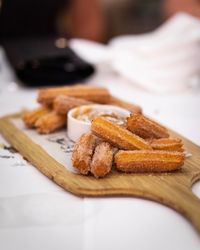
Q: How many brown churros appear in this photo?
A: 11